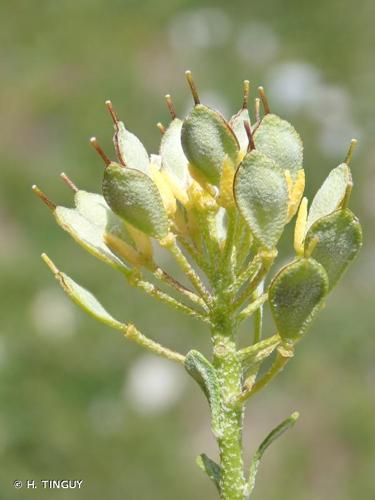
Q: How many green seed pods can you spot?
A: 13